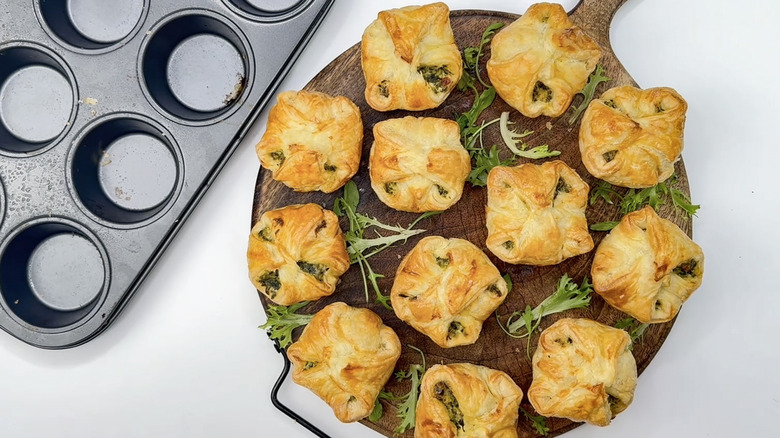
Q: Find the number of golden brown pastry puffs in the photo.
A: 12